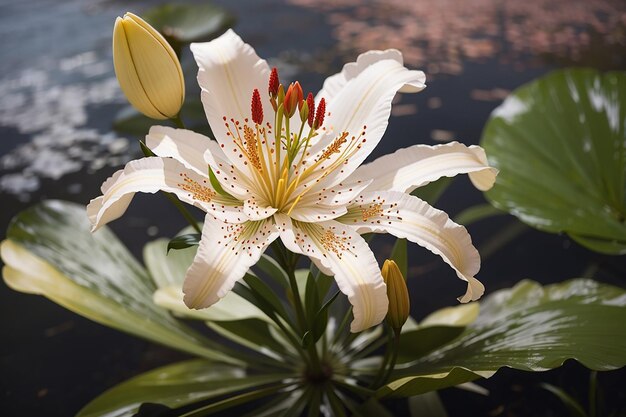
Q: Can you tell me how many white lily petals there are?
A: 8